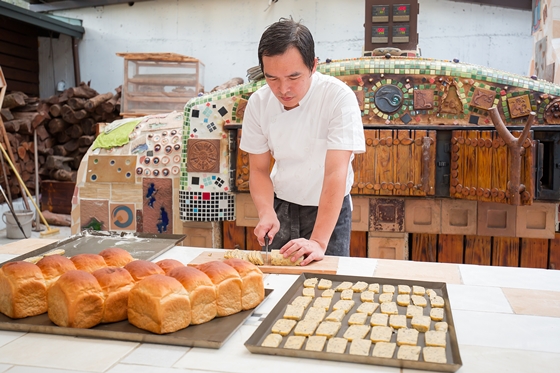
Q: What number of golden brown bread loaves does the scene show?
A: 12